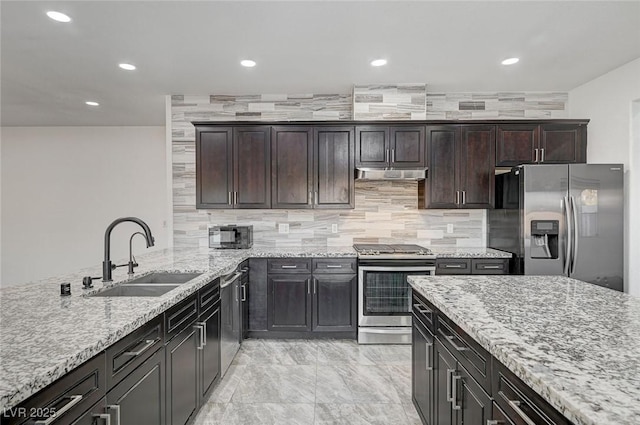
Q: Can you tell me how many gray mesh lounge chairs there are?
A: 0